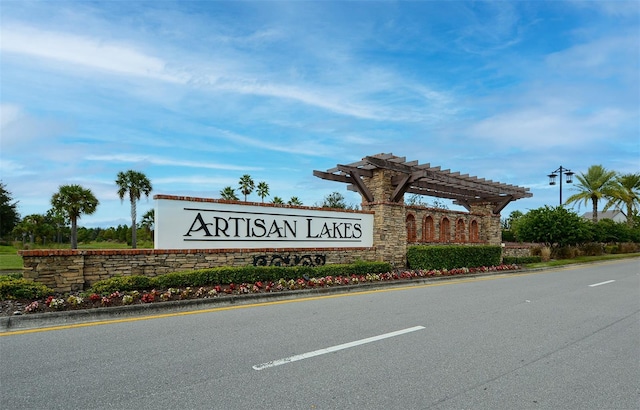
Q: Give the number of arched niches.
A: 5